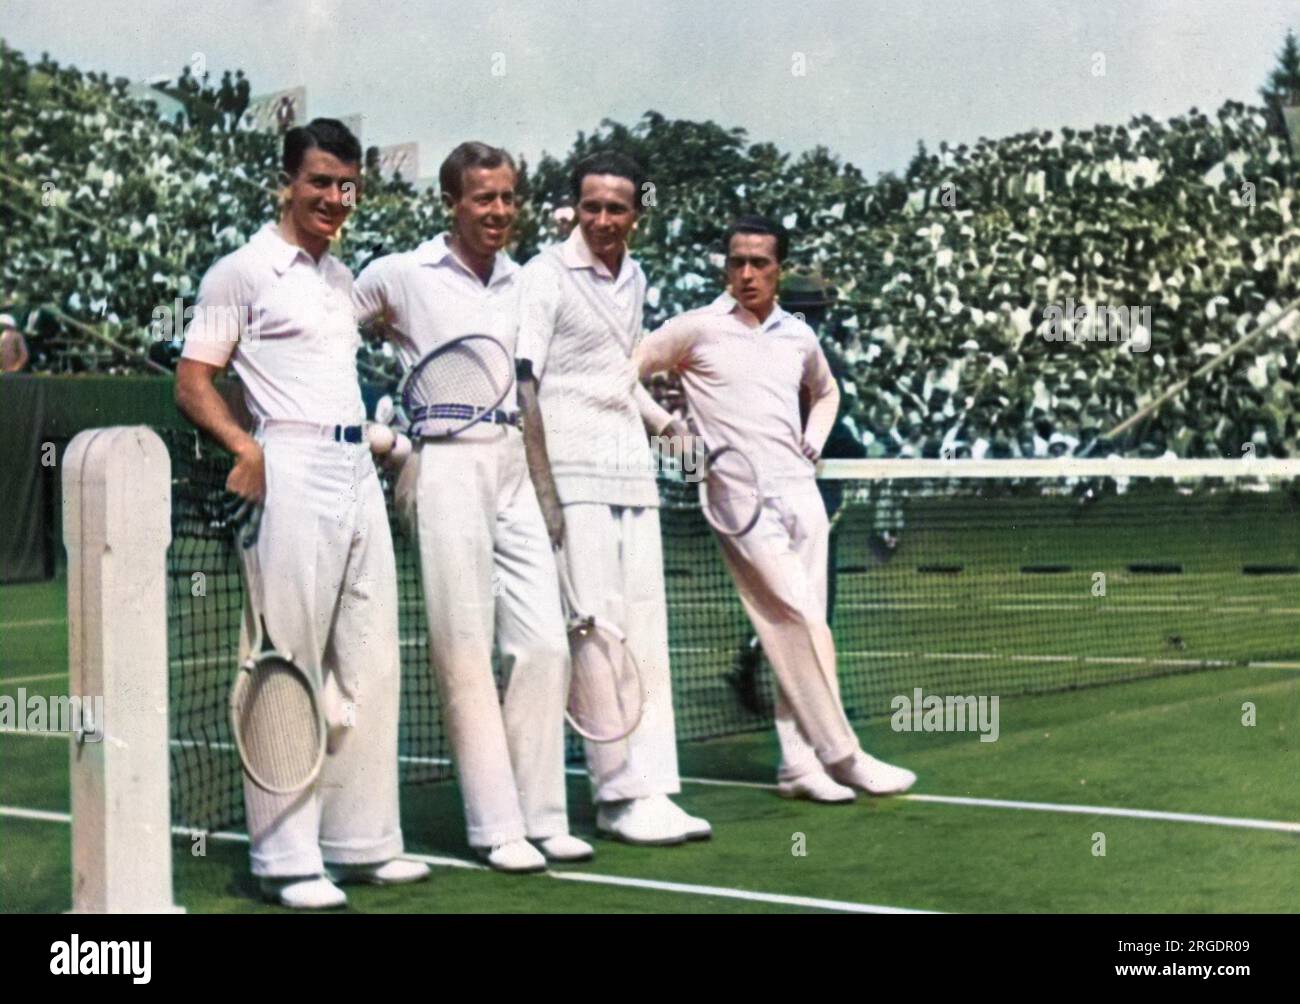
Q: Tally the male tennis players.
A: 4